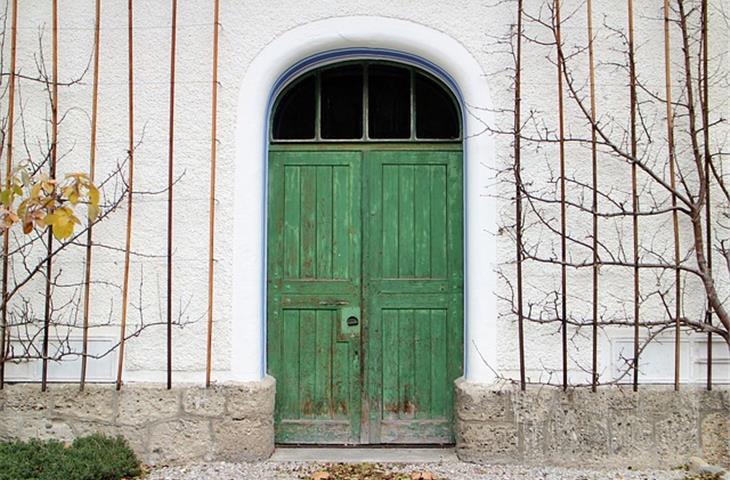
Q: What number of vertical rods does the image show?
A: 12